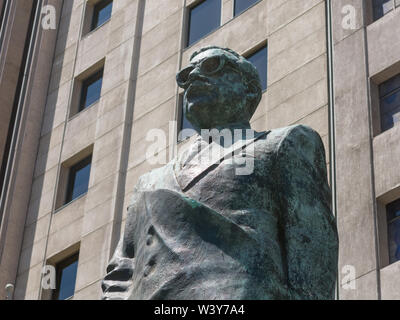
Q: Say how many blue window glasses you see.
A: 11